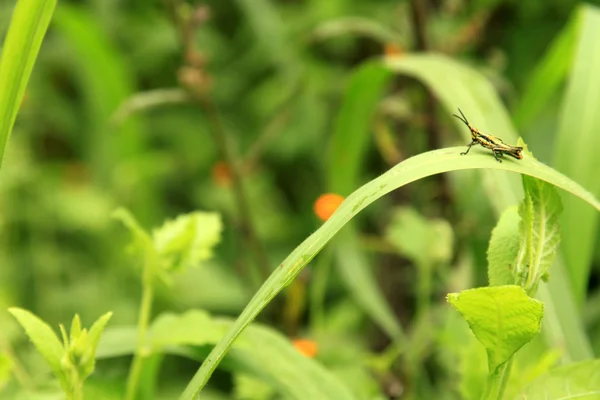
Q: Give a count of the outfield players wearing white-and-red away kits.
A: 0